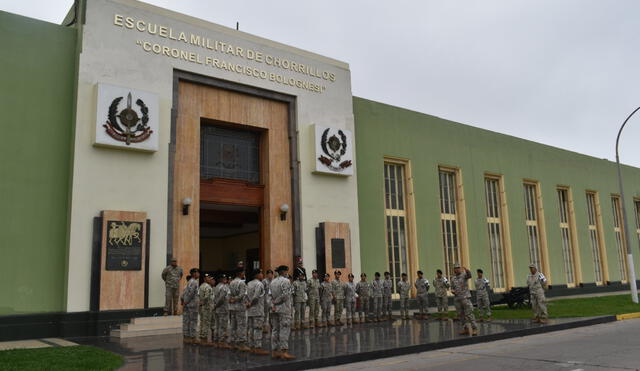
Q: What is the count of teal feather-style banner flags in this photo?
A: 0